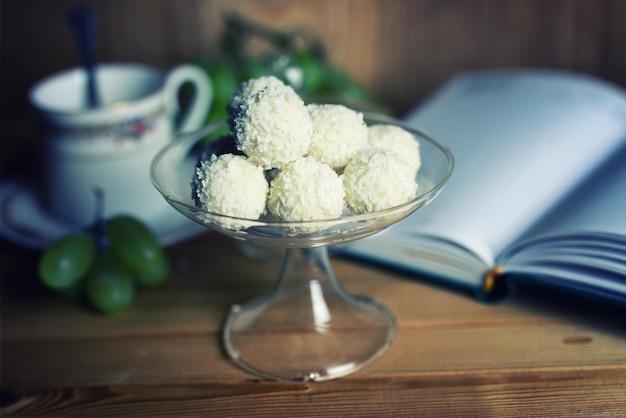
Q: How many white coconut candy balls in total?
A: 7